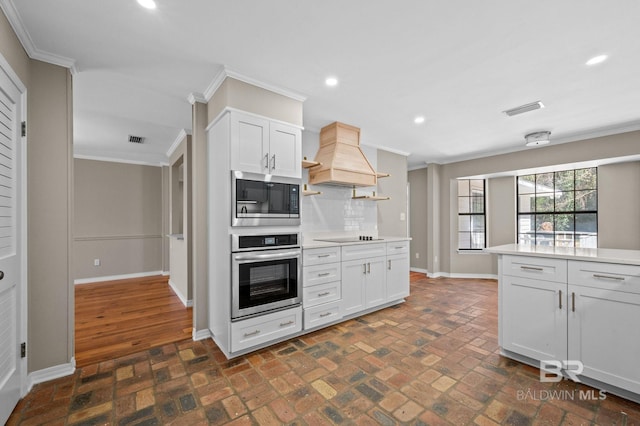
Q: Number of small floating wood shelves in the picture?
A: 4